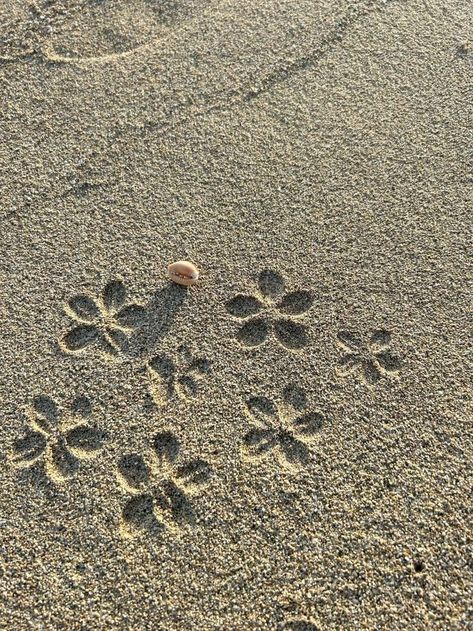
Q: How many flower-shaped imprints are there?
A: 7